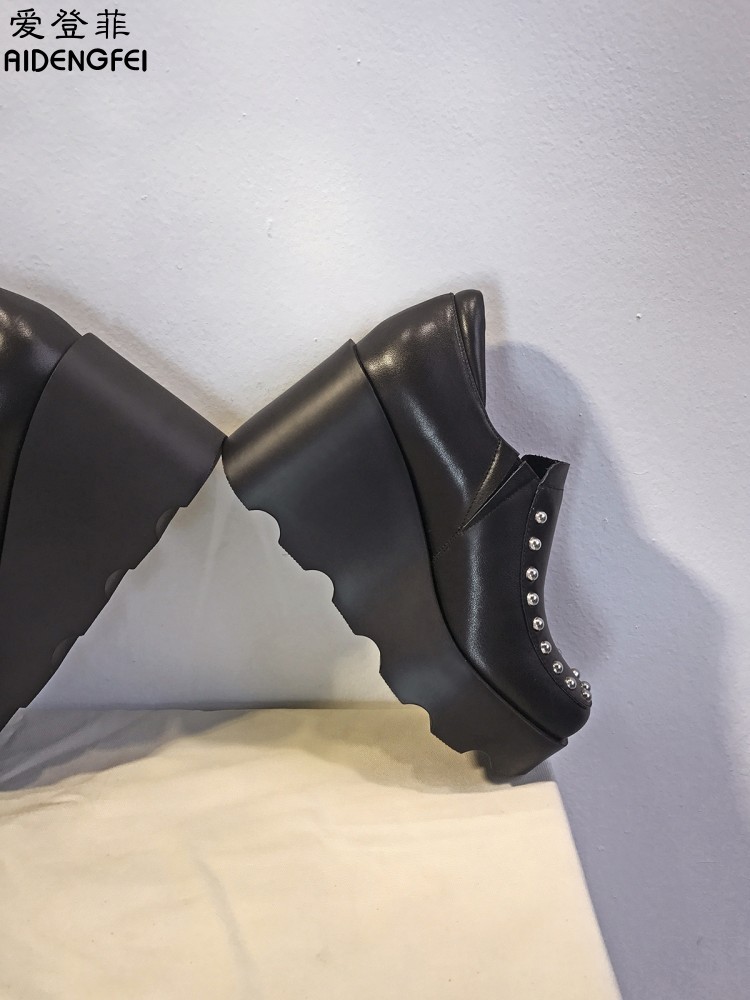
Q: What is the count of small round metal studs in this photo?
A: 11